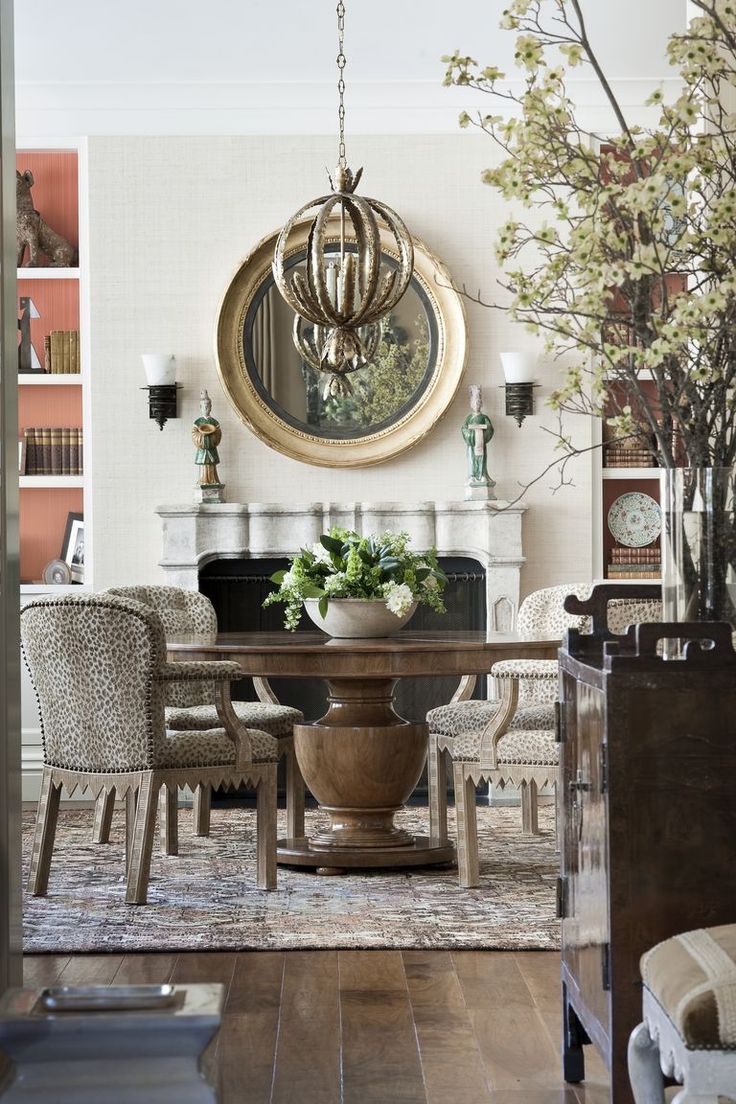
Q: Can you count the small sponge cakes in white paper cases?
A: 0